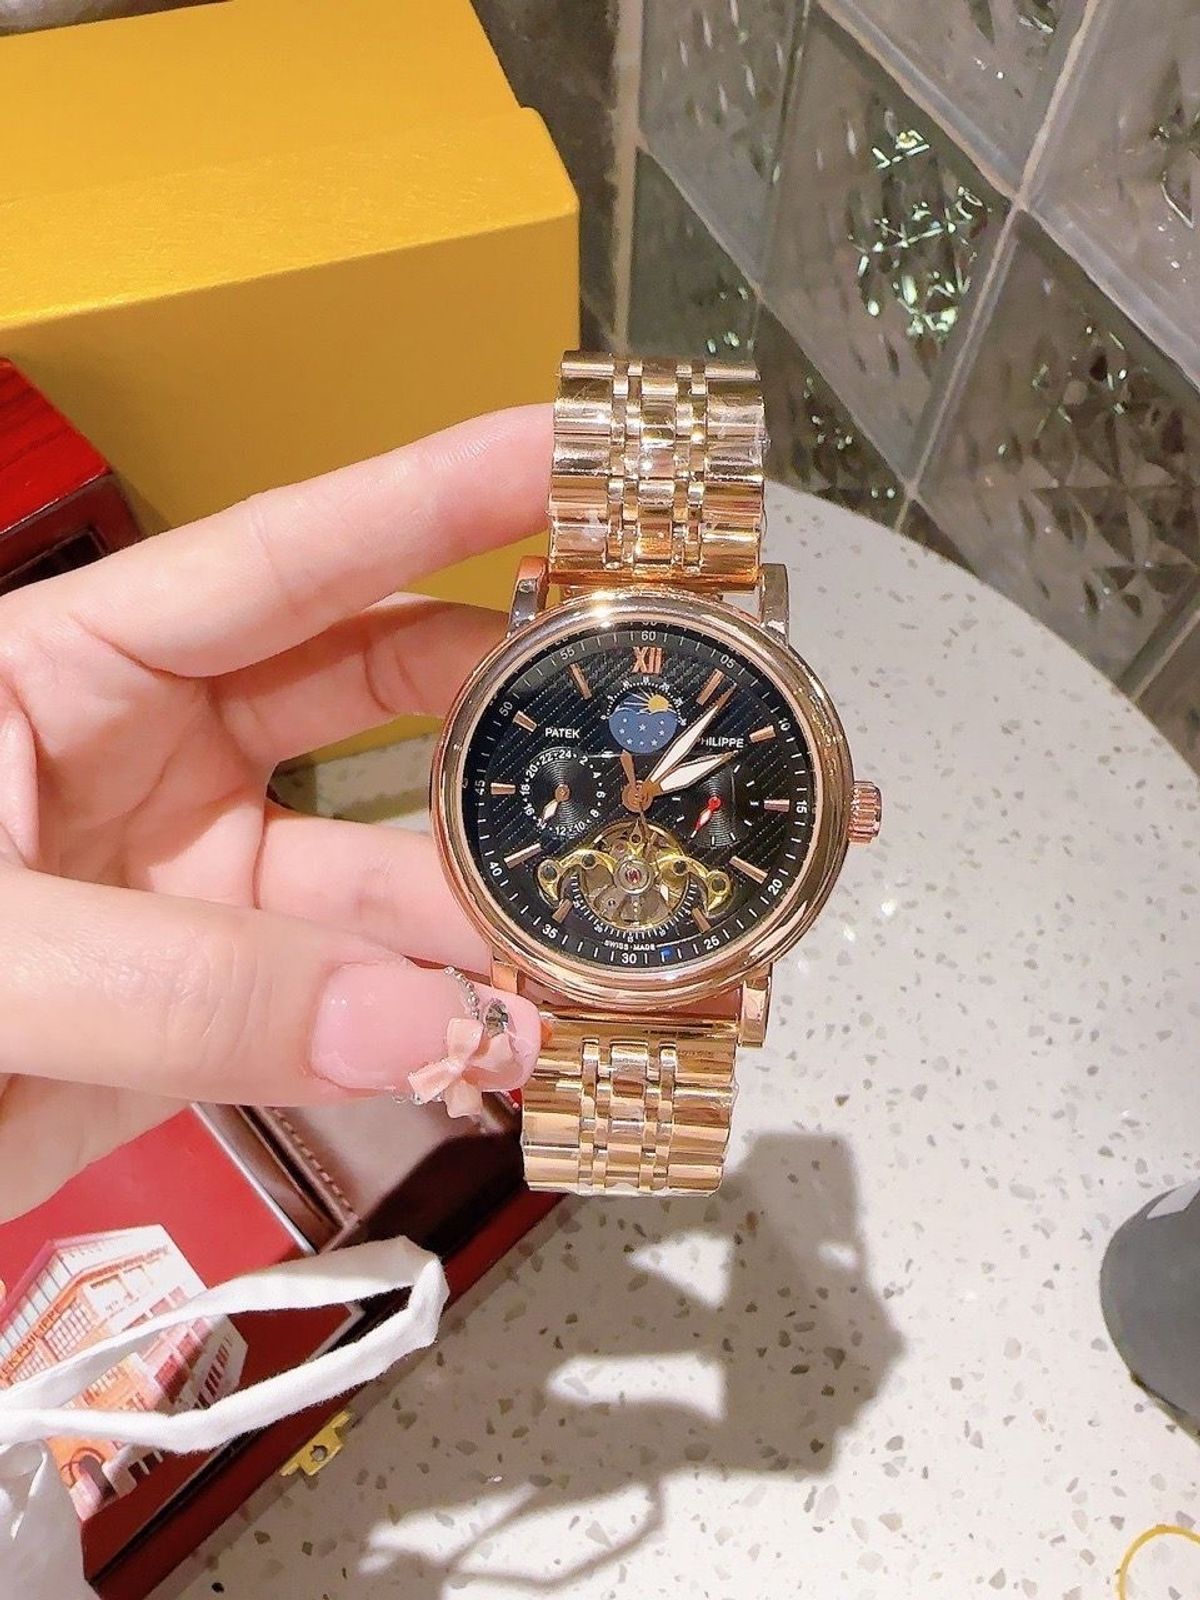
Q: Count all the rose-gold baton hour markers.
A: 10